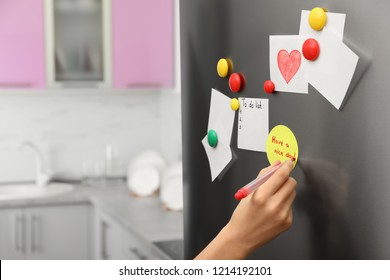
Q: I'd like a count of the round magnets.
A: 7